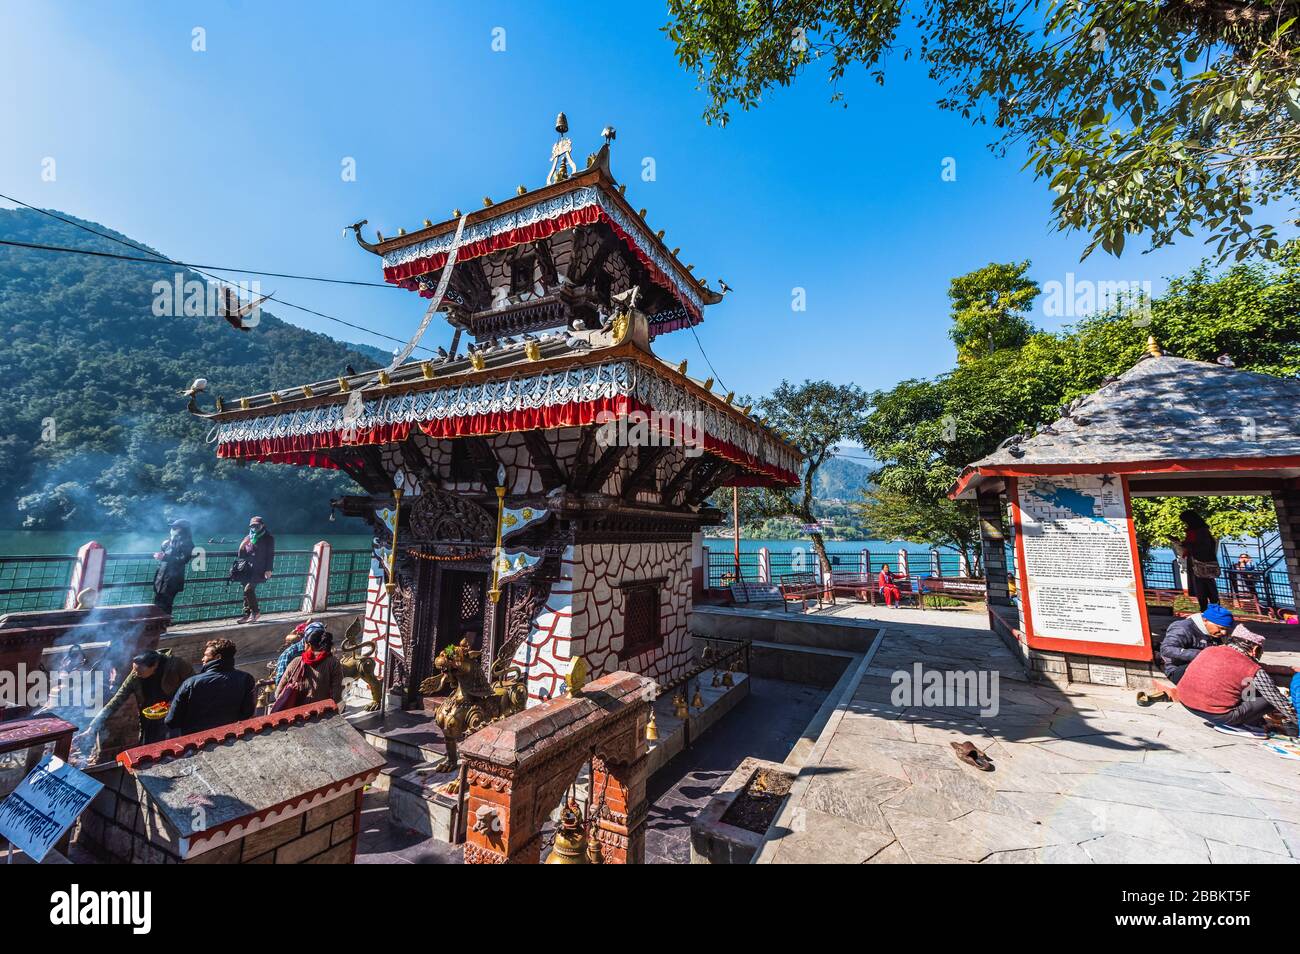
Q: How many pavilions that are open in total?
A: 1